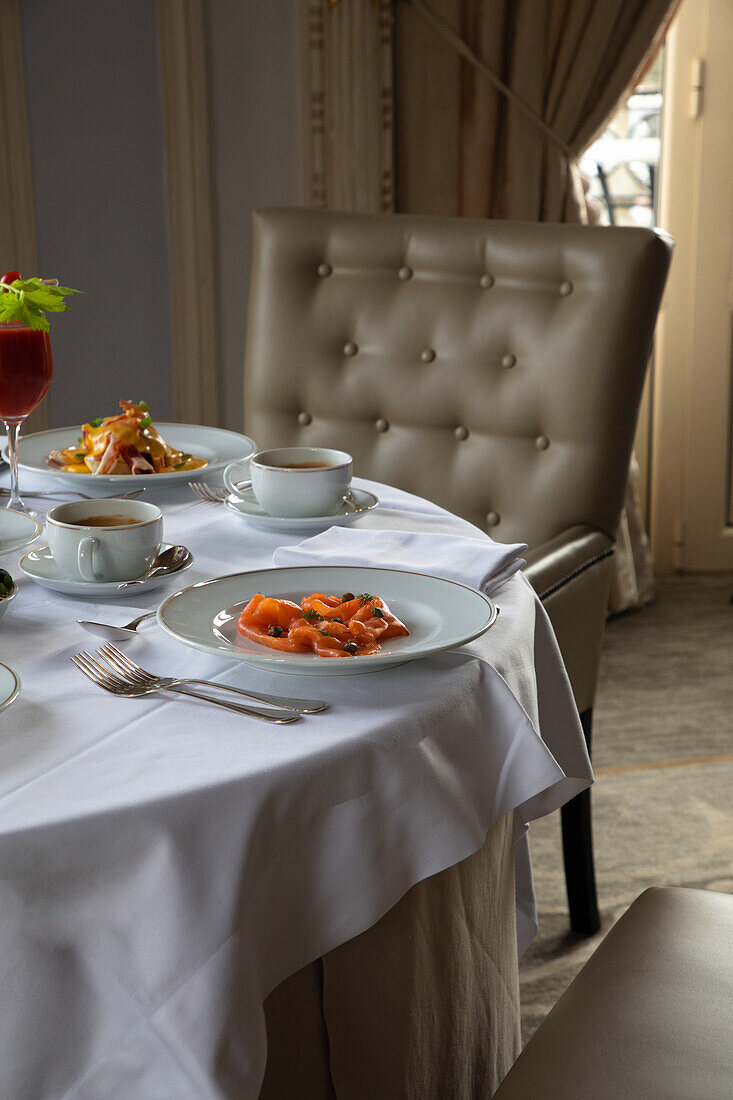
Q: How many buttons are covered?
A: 12